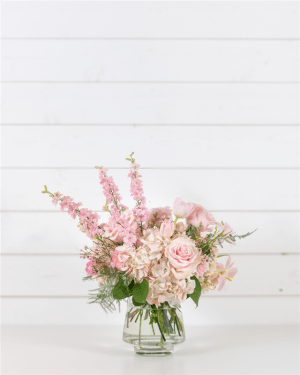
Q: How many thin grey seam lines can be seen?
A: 7